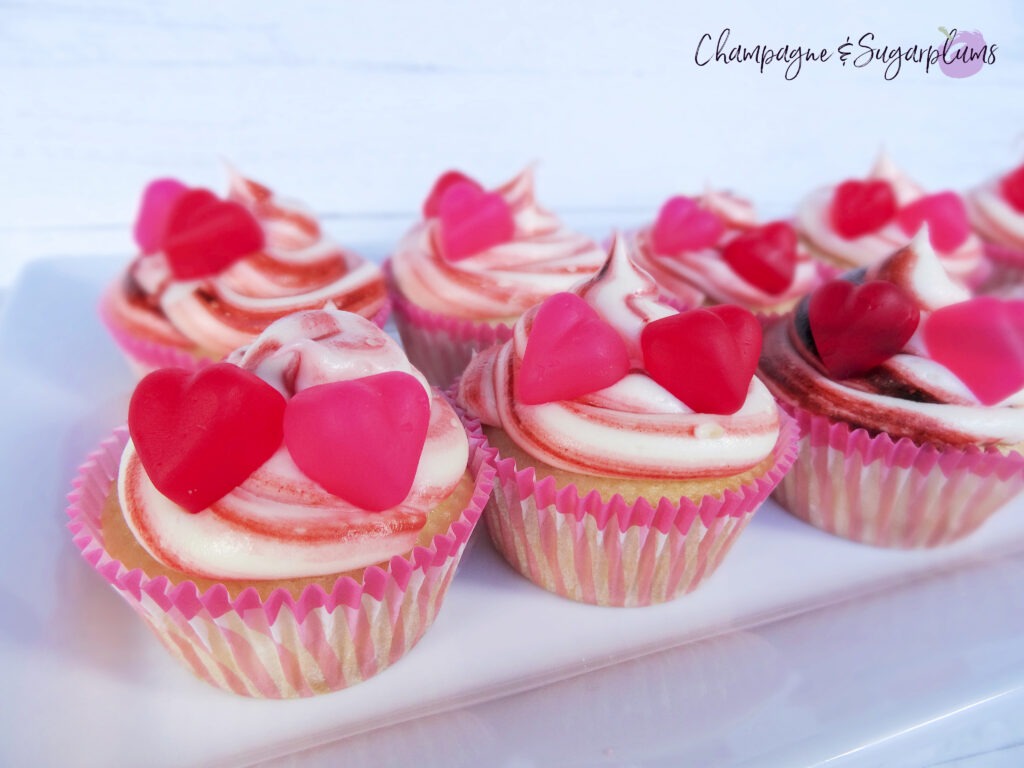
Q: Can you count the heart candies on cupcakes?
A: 15